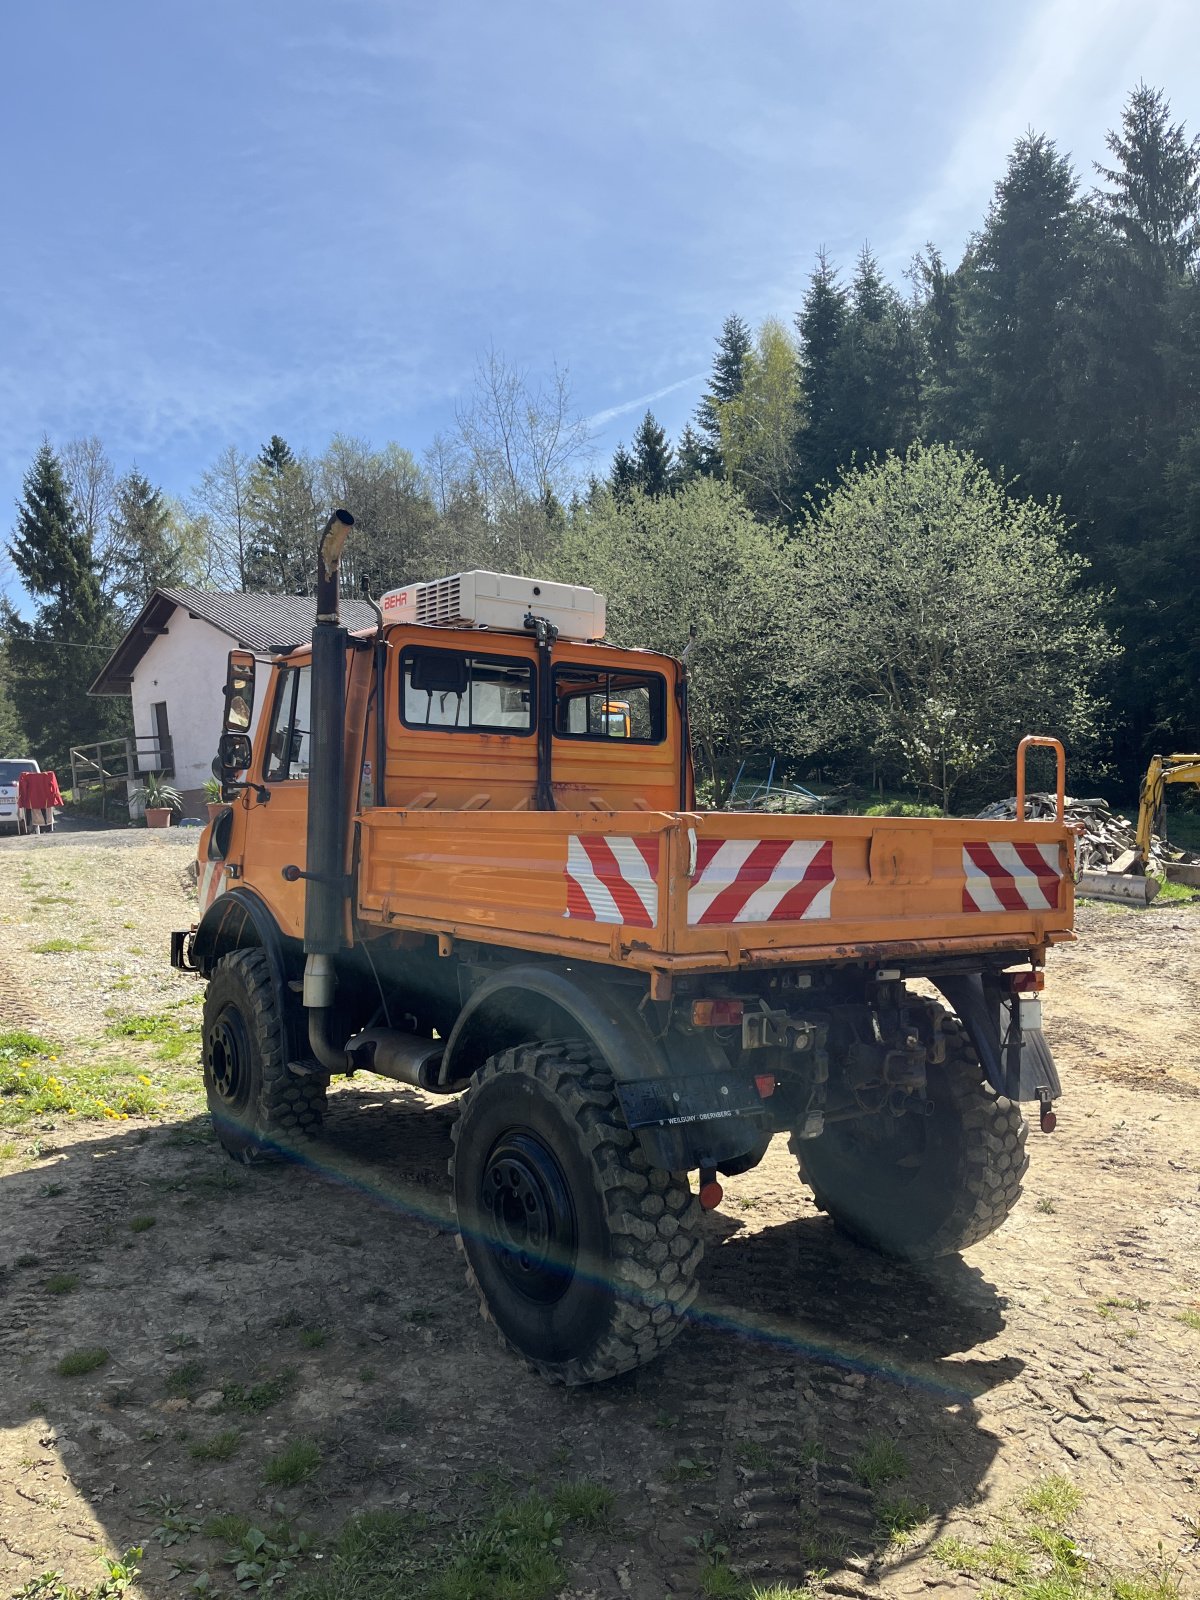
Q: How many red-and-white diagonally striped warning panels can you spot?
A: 4